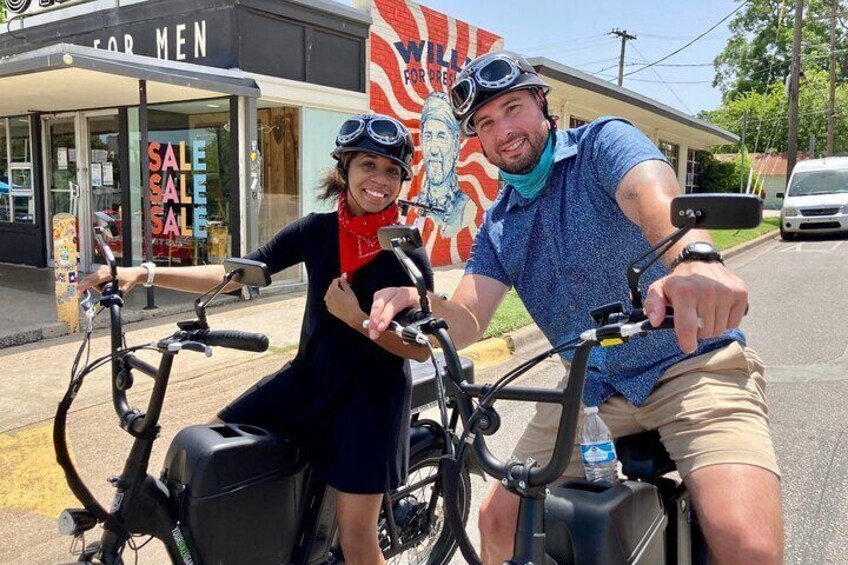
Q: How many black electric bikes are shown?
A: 2